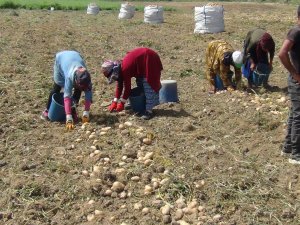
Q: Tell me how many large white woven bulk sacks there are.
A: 4